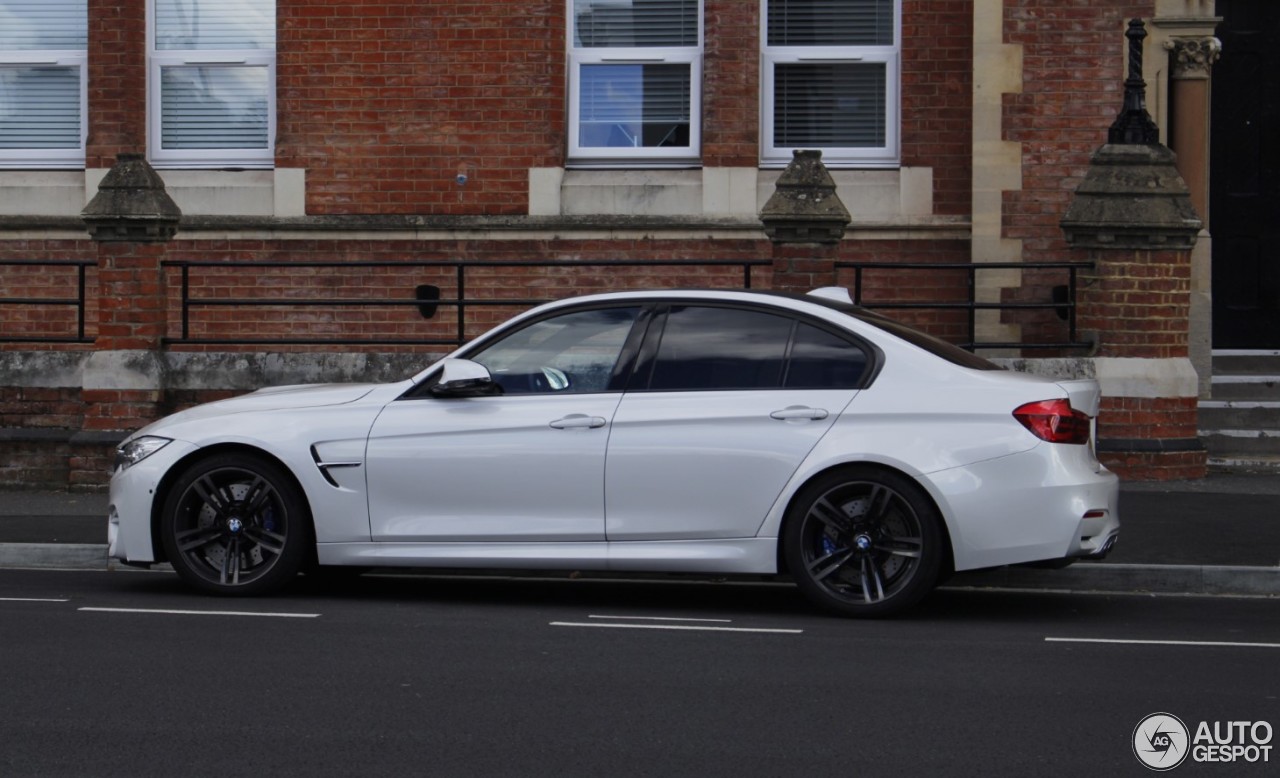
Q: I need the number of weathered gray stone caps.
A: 3